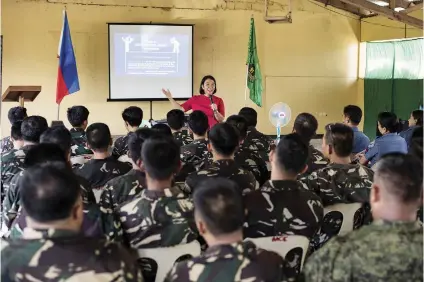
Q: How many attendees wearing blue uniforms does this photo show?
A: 3